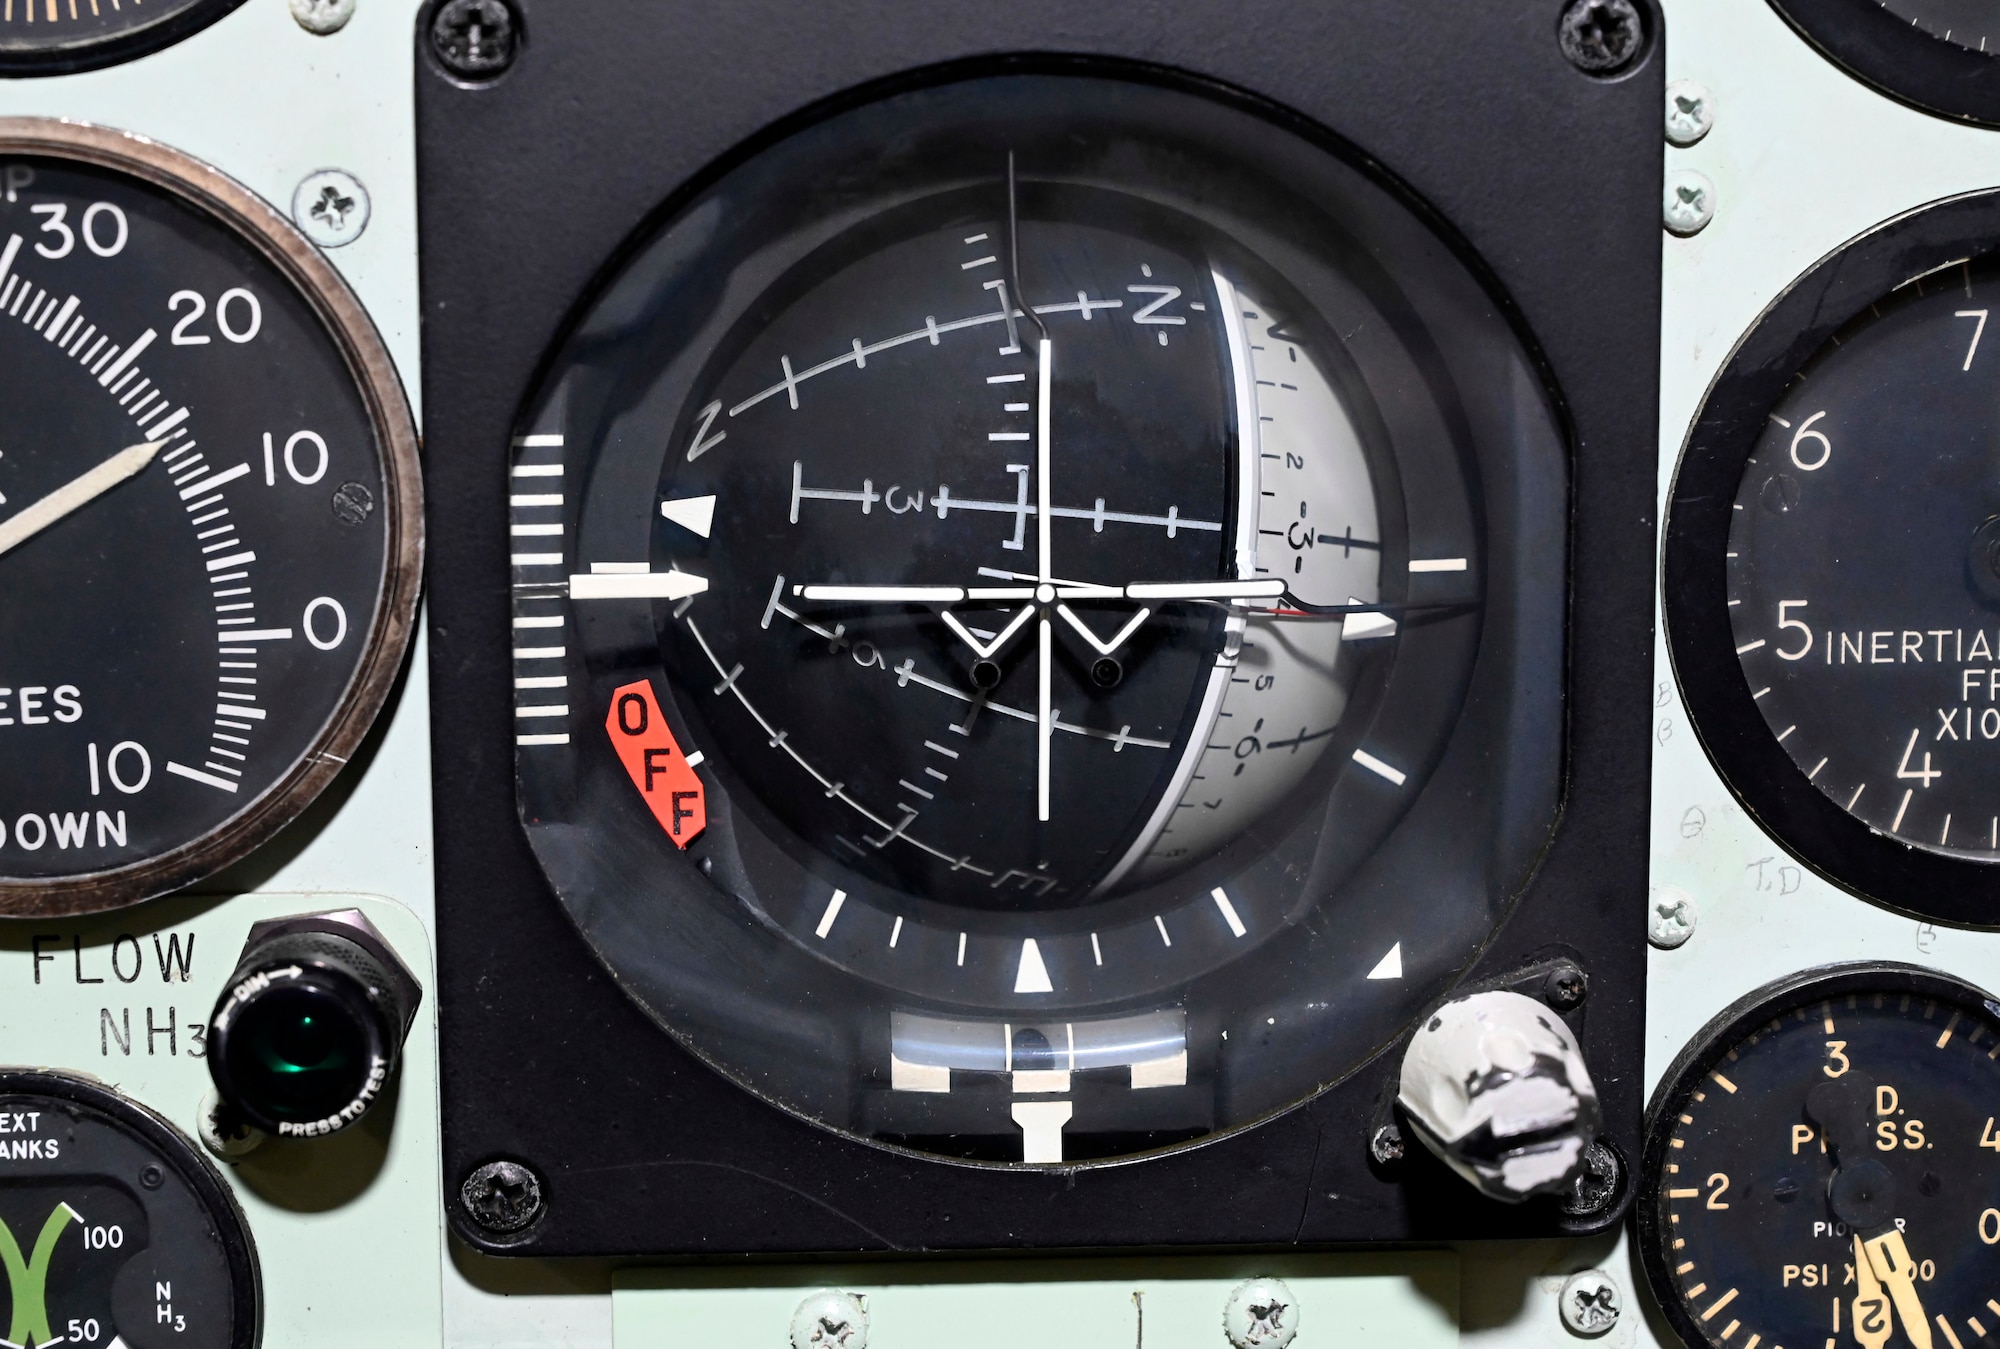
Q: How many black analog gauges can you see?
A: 7